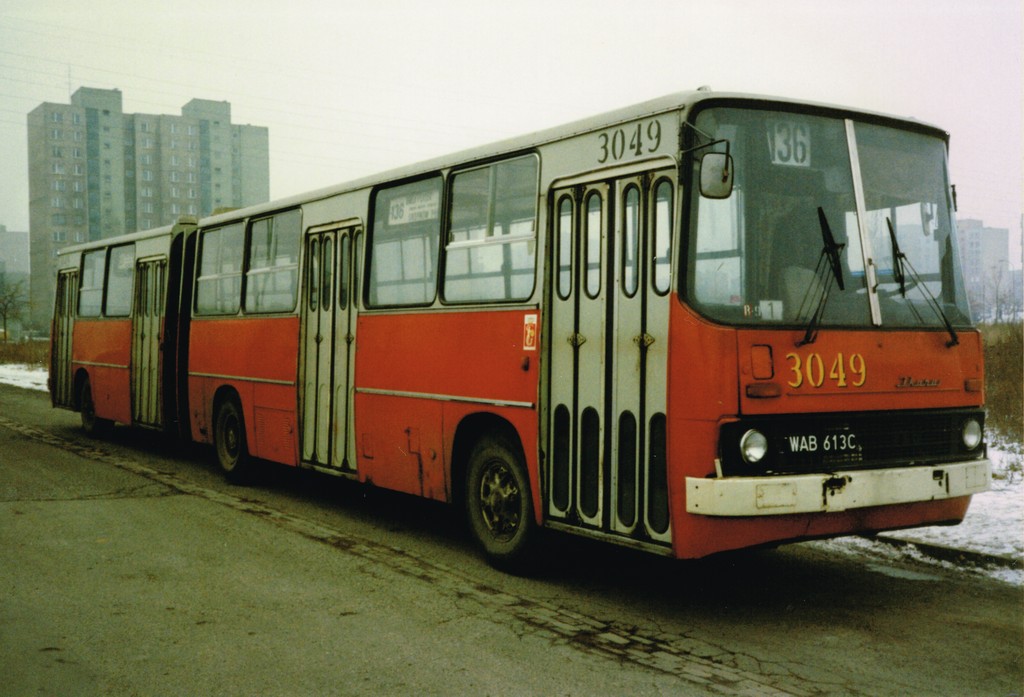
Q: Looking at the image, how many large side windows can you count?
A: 6